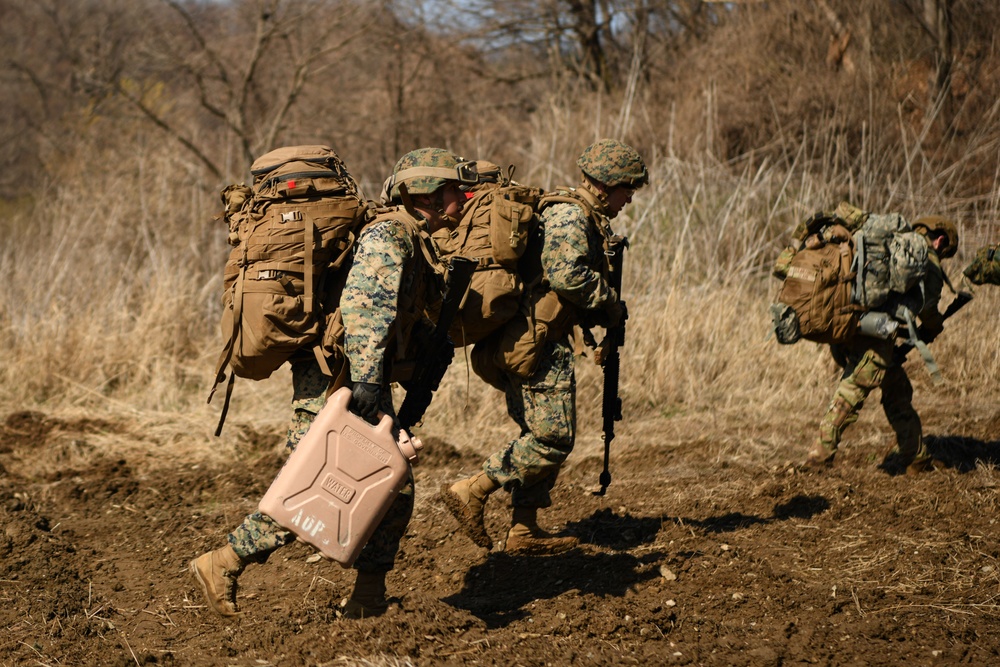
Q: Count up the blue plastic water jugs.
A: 0